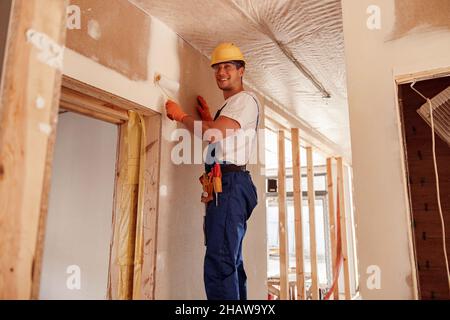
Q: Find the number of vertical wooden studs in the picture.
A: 5